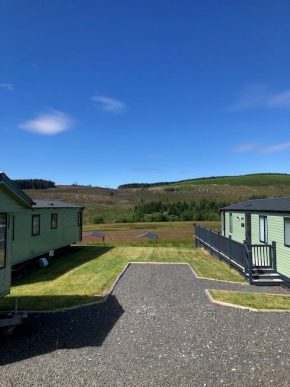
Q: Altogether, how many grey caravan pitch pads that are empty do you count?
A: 1